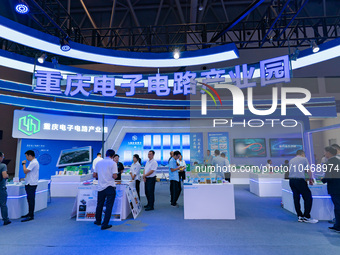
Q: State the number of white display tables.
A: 6